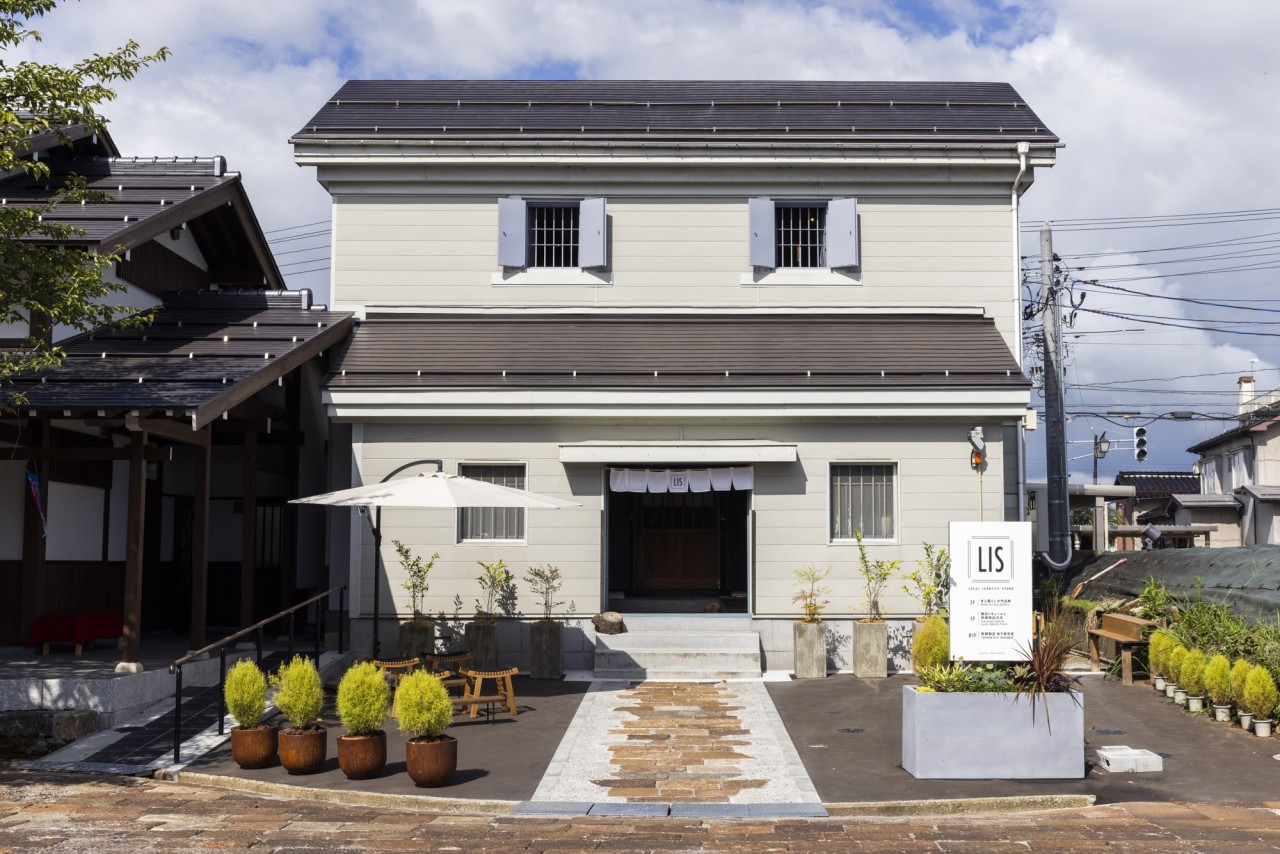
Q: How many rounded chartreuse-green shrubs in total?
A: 12